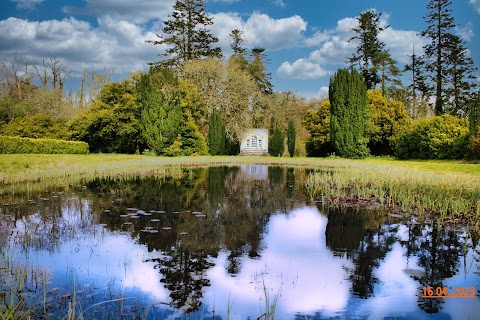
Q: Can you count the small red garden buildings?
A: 0